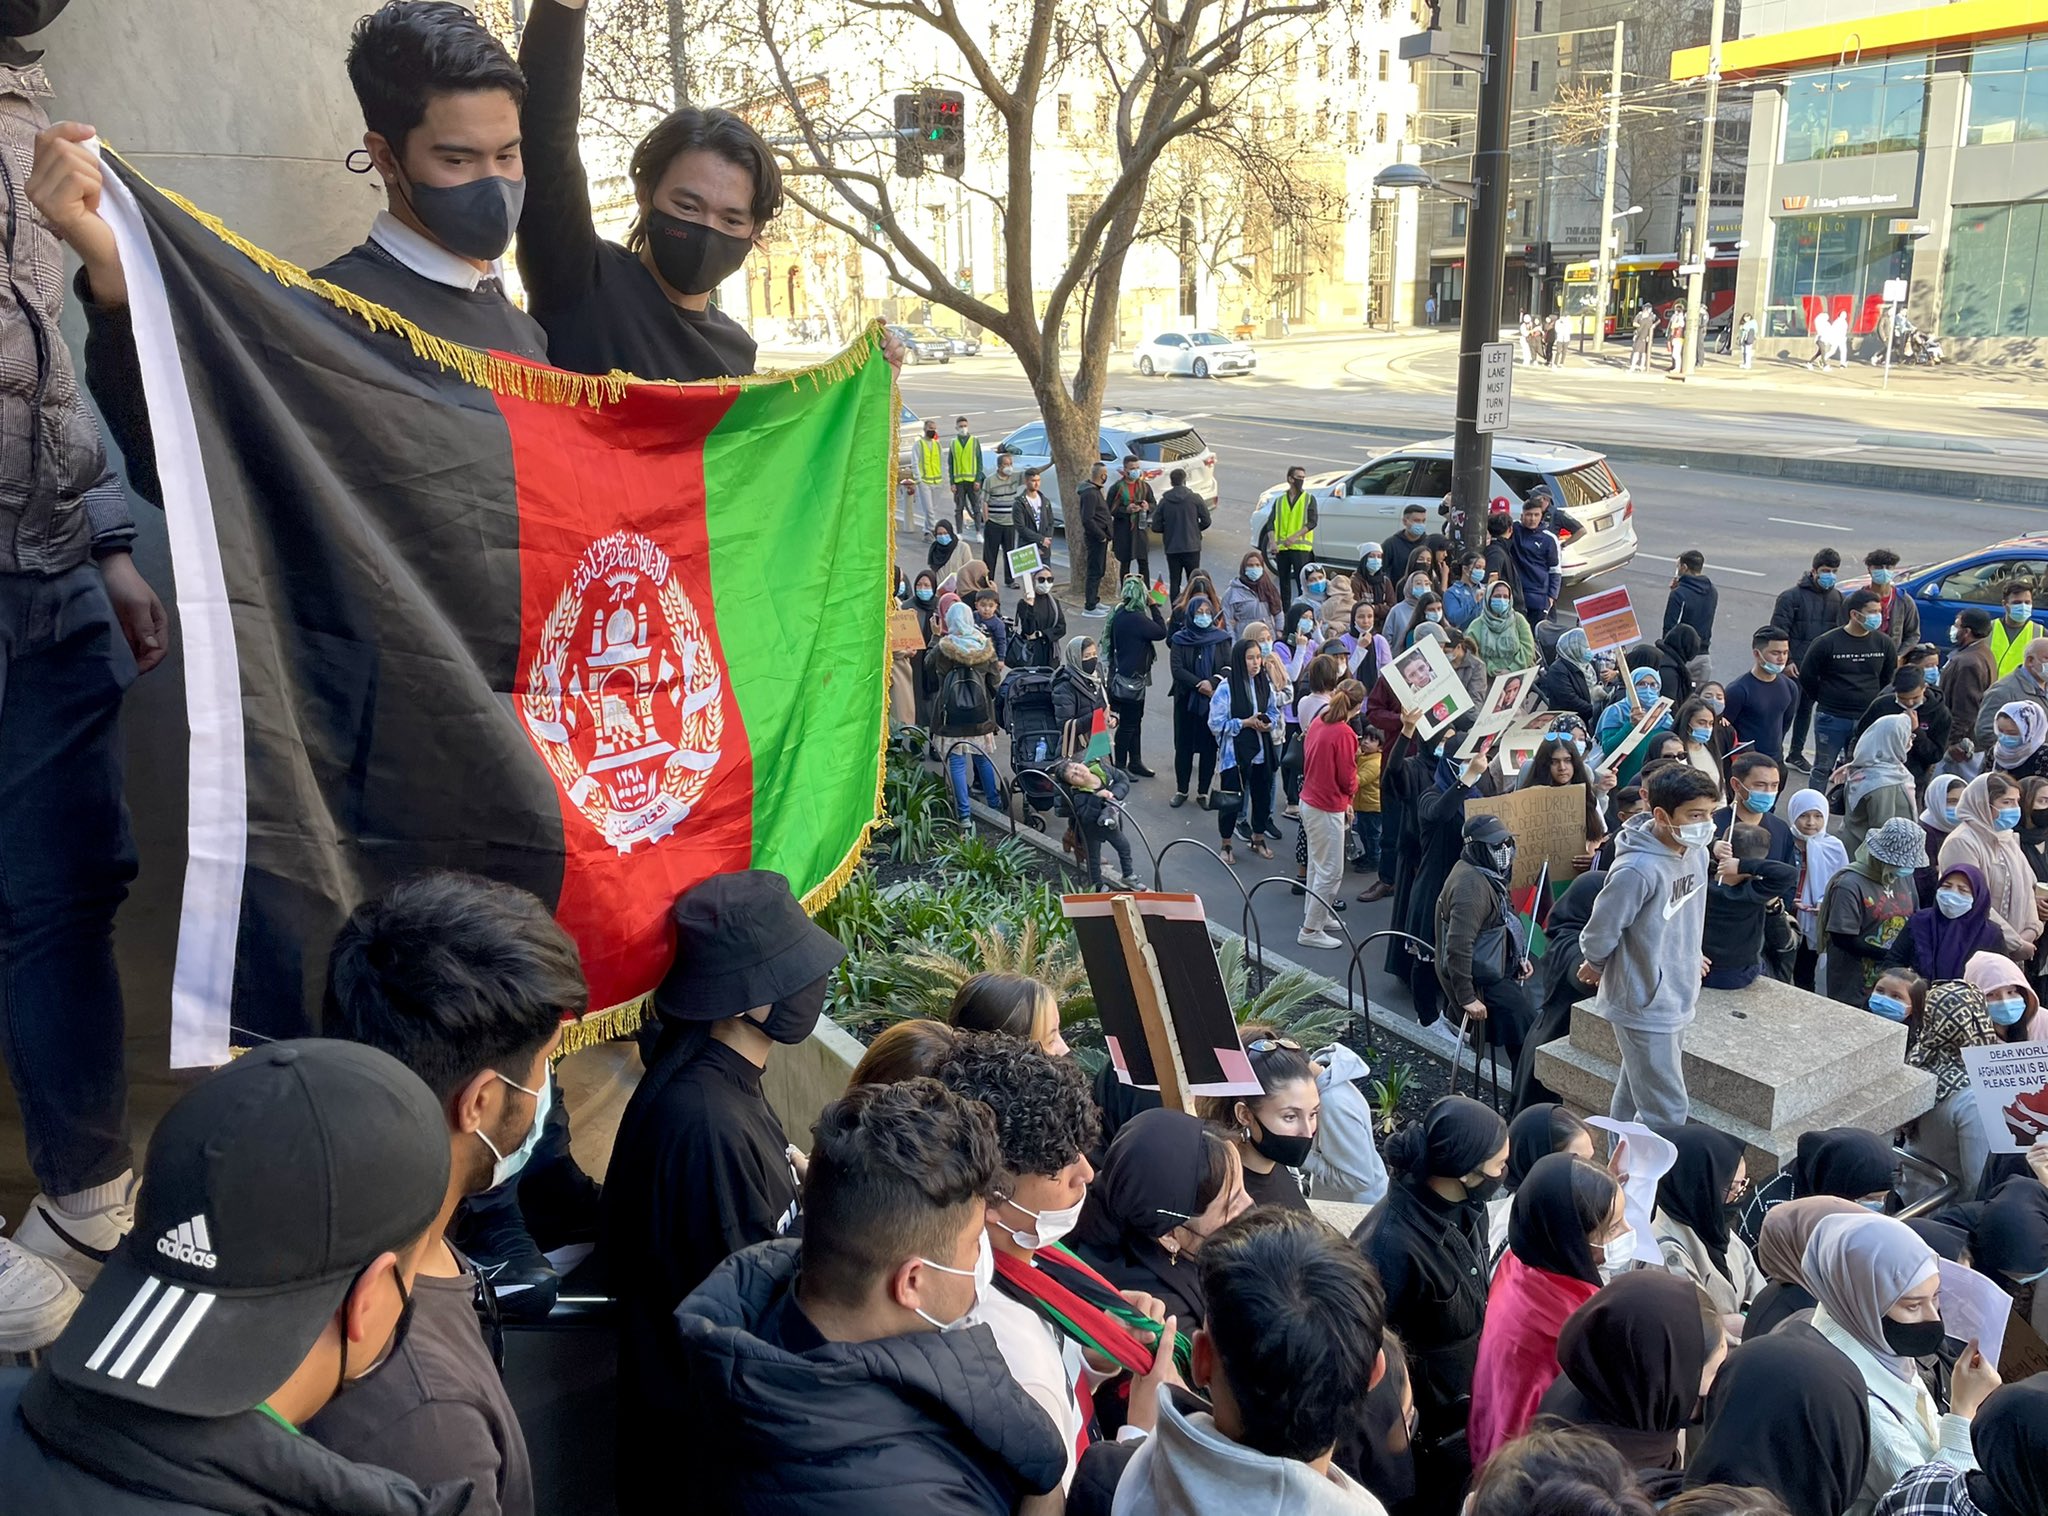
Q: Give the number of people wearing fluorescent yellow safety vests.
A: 4